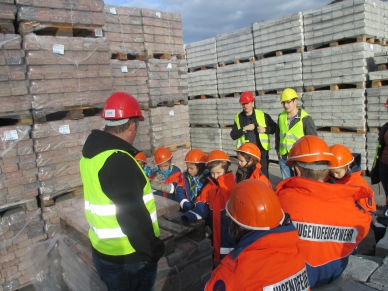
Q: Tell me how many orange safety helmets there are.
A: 8